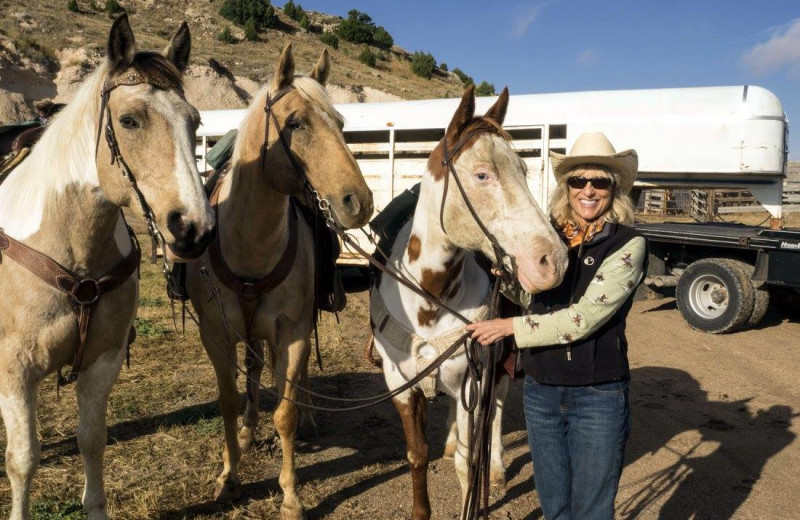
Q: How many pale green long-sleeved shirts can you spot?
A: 1